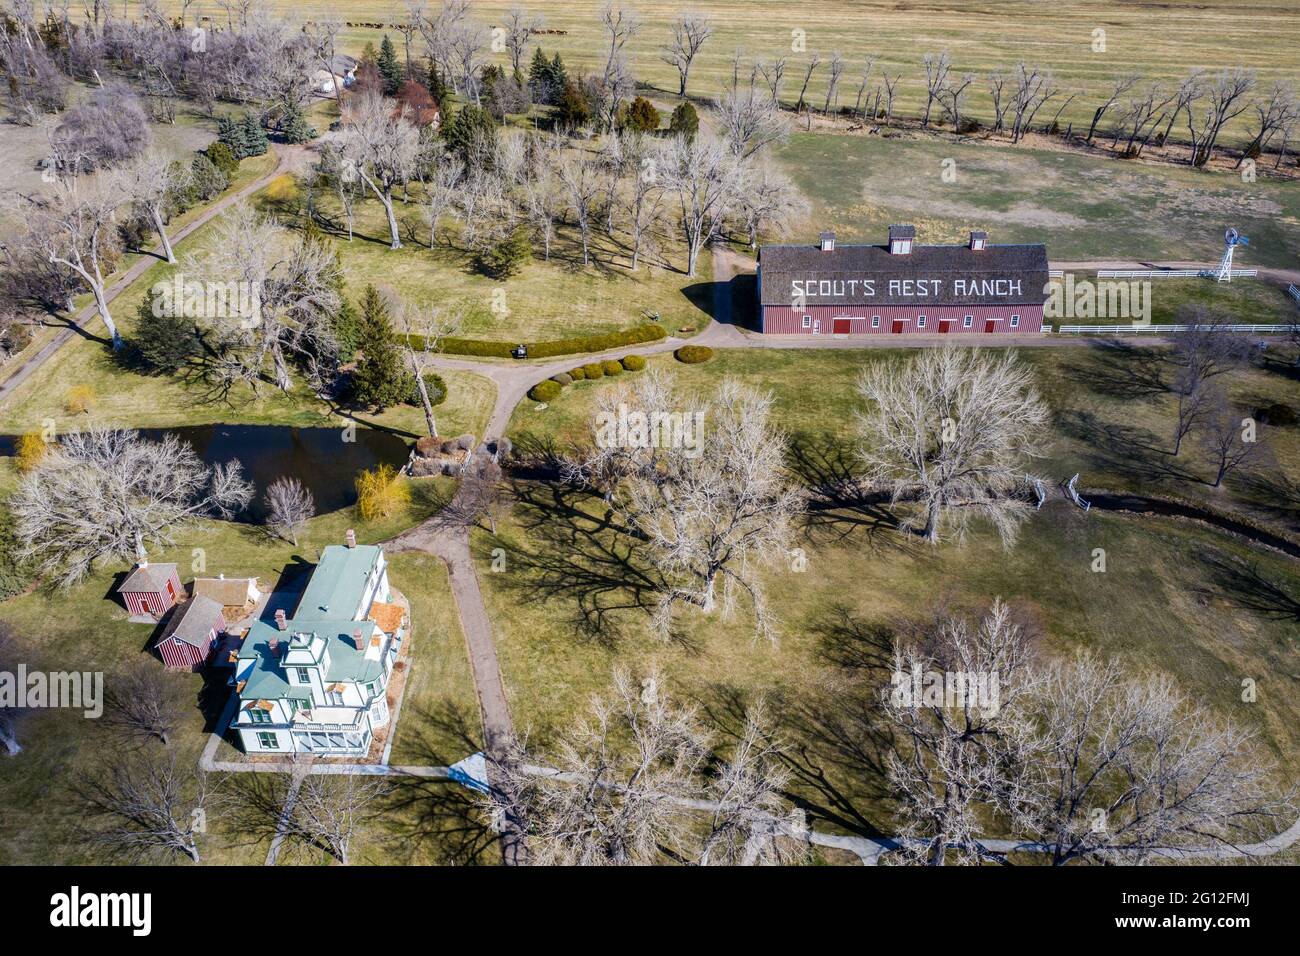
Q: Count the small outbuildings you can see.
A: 3